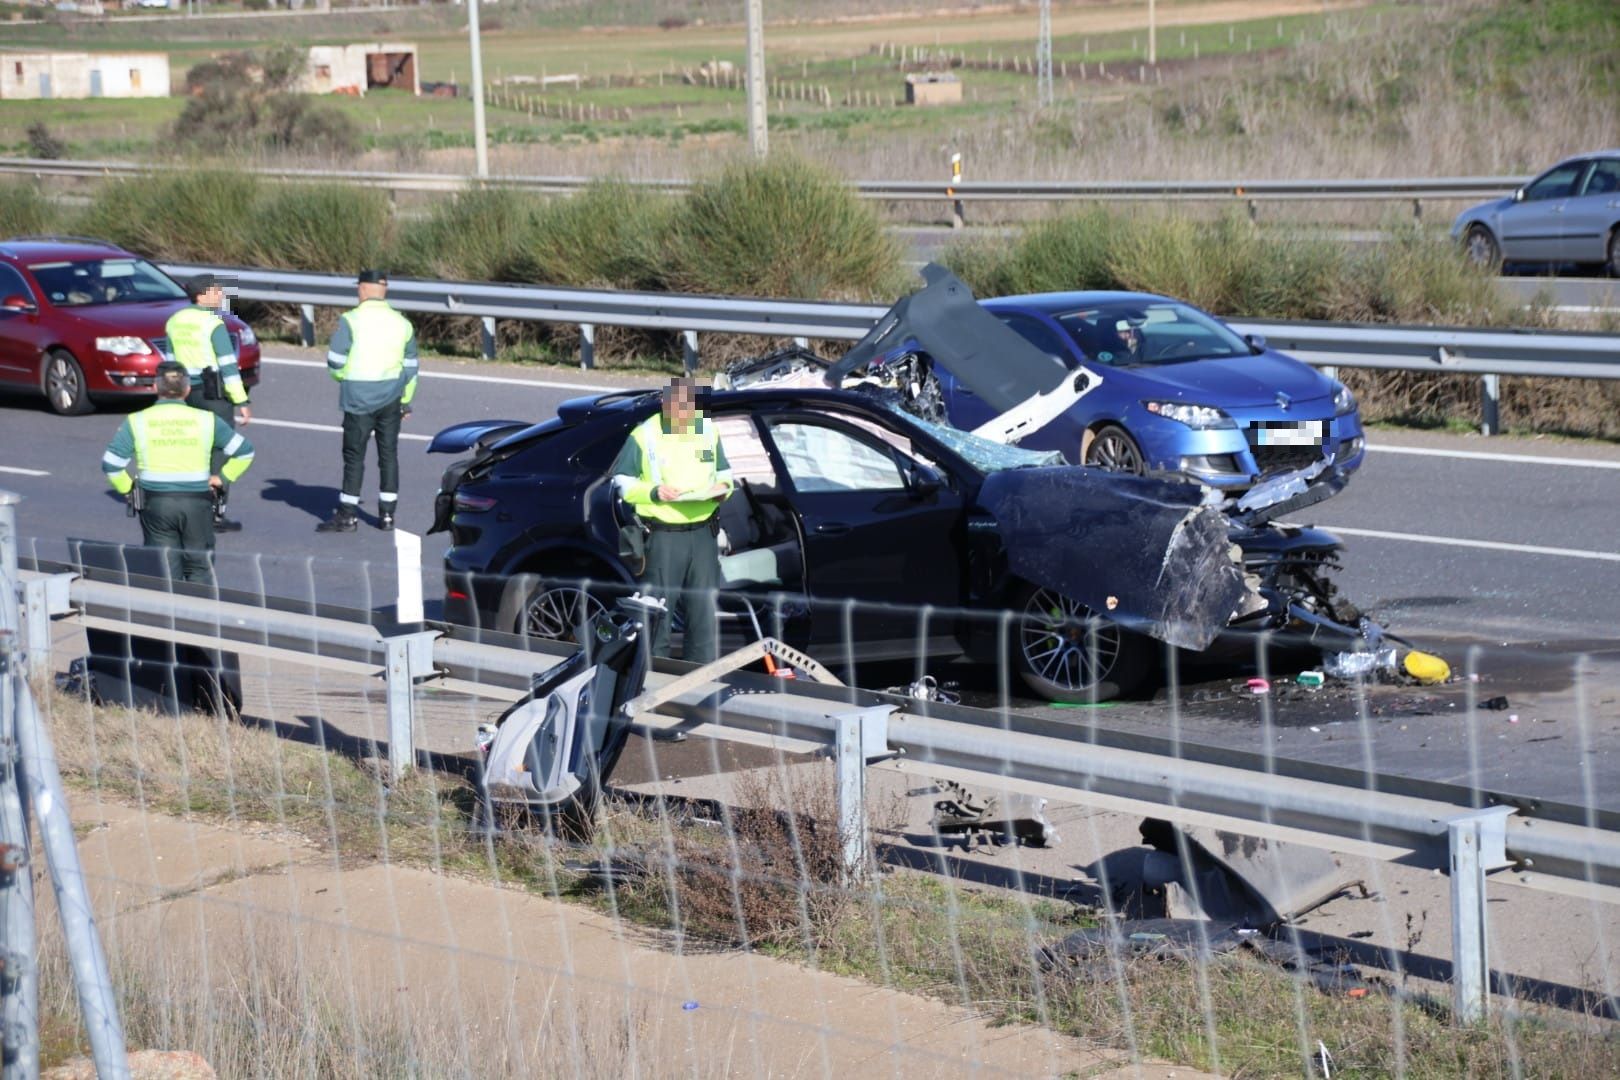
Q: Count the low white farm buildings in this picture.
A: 2